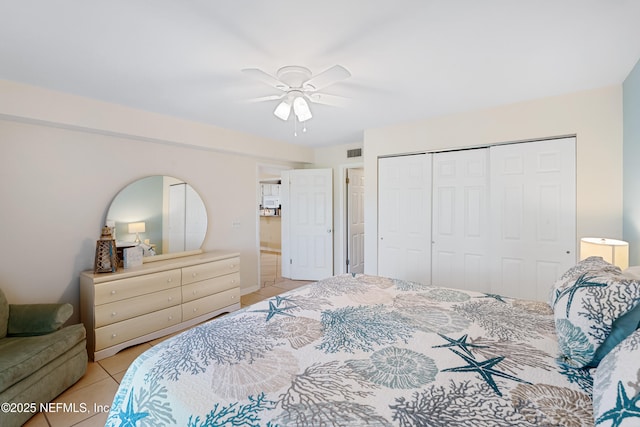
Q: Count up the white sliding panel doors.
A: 3